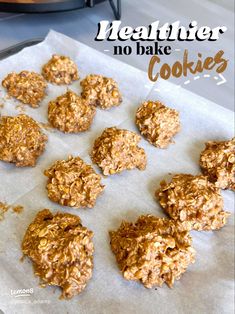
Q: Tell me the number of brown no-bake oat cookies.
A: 12